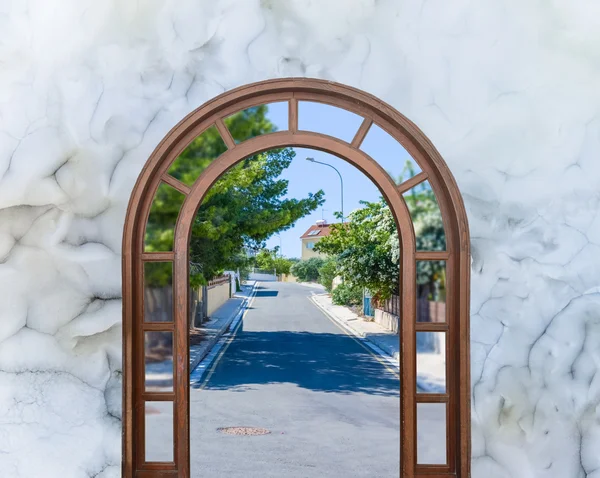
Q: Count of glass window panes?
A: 12